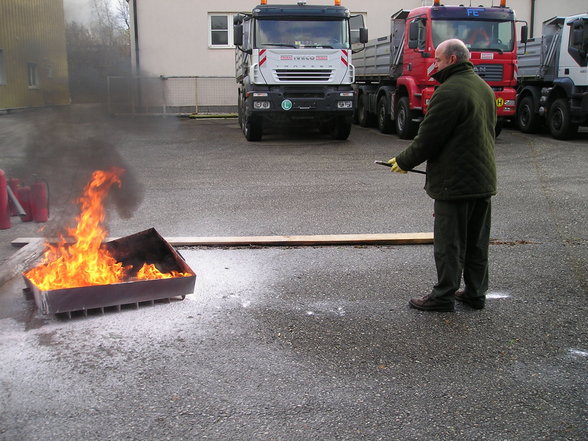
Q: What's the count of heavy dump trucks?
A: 3